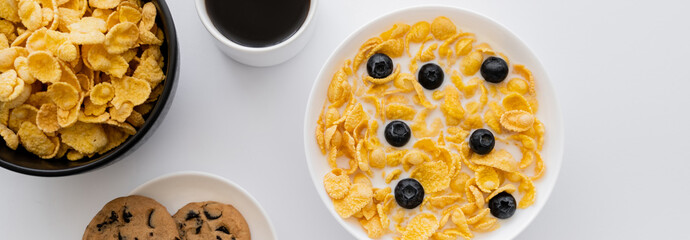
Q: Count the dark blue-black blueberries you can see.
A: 7